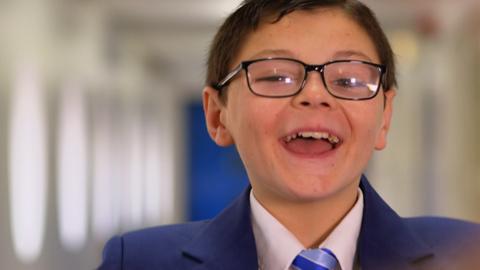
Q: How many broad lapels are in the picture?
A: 2